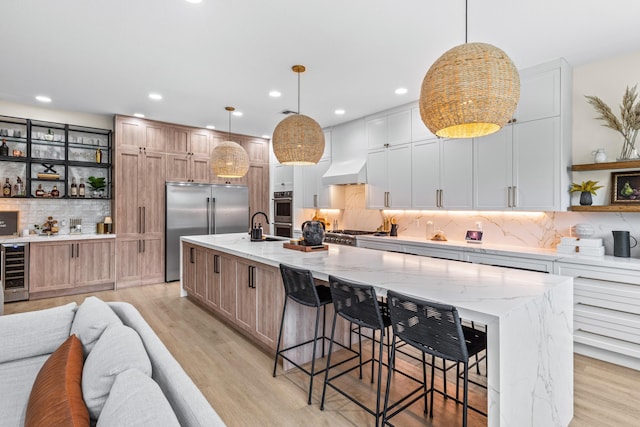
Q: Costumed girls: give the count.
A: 0